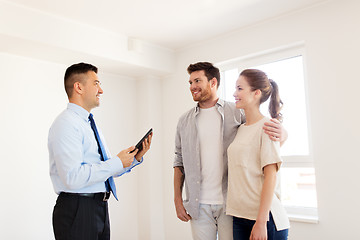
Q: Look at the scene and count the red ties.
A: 0